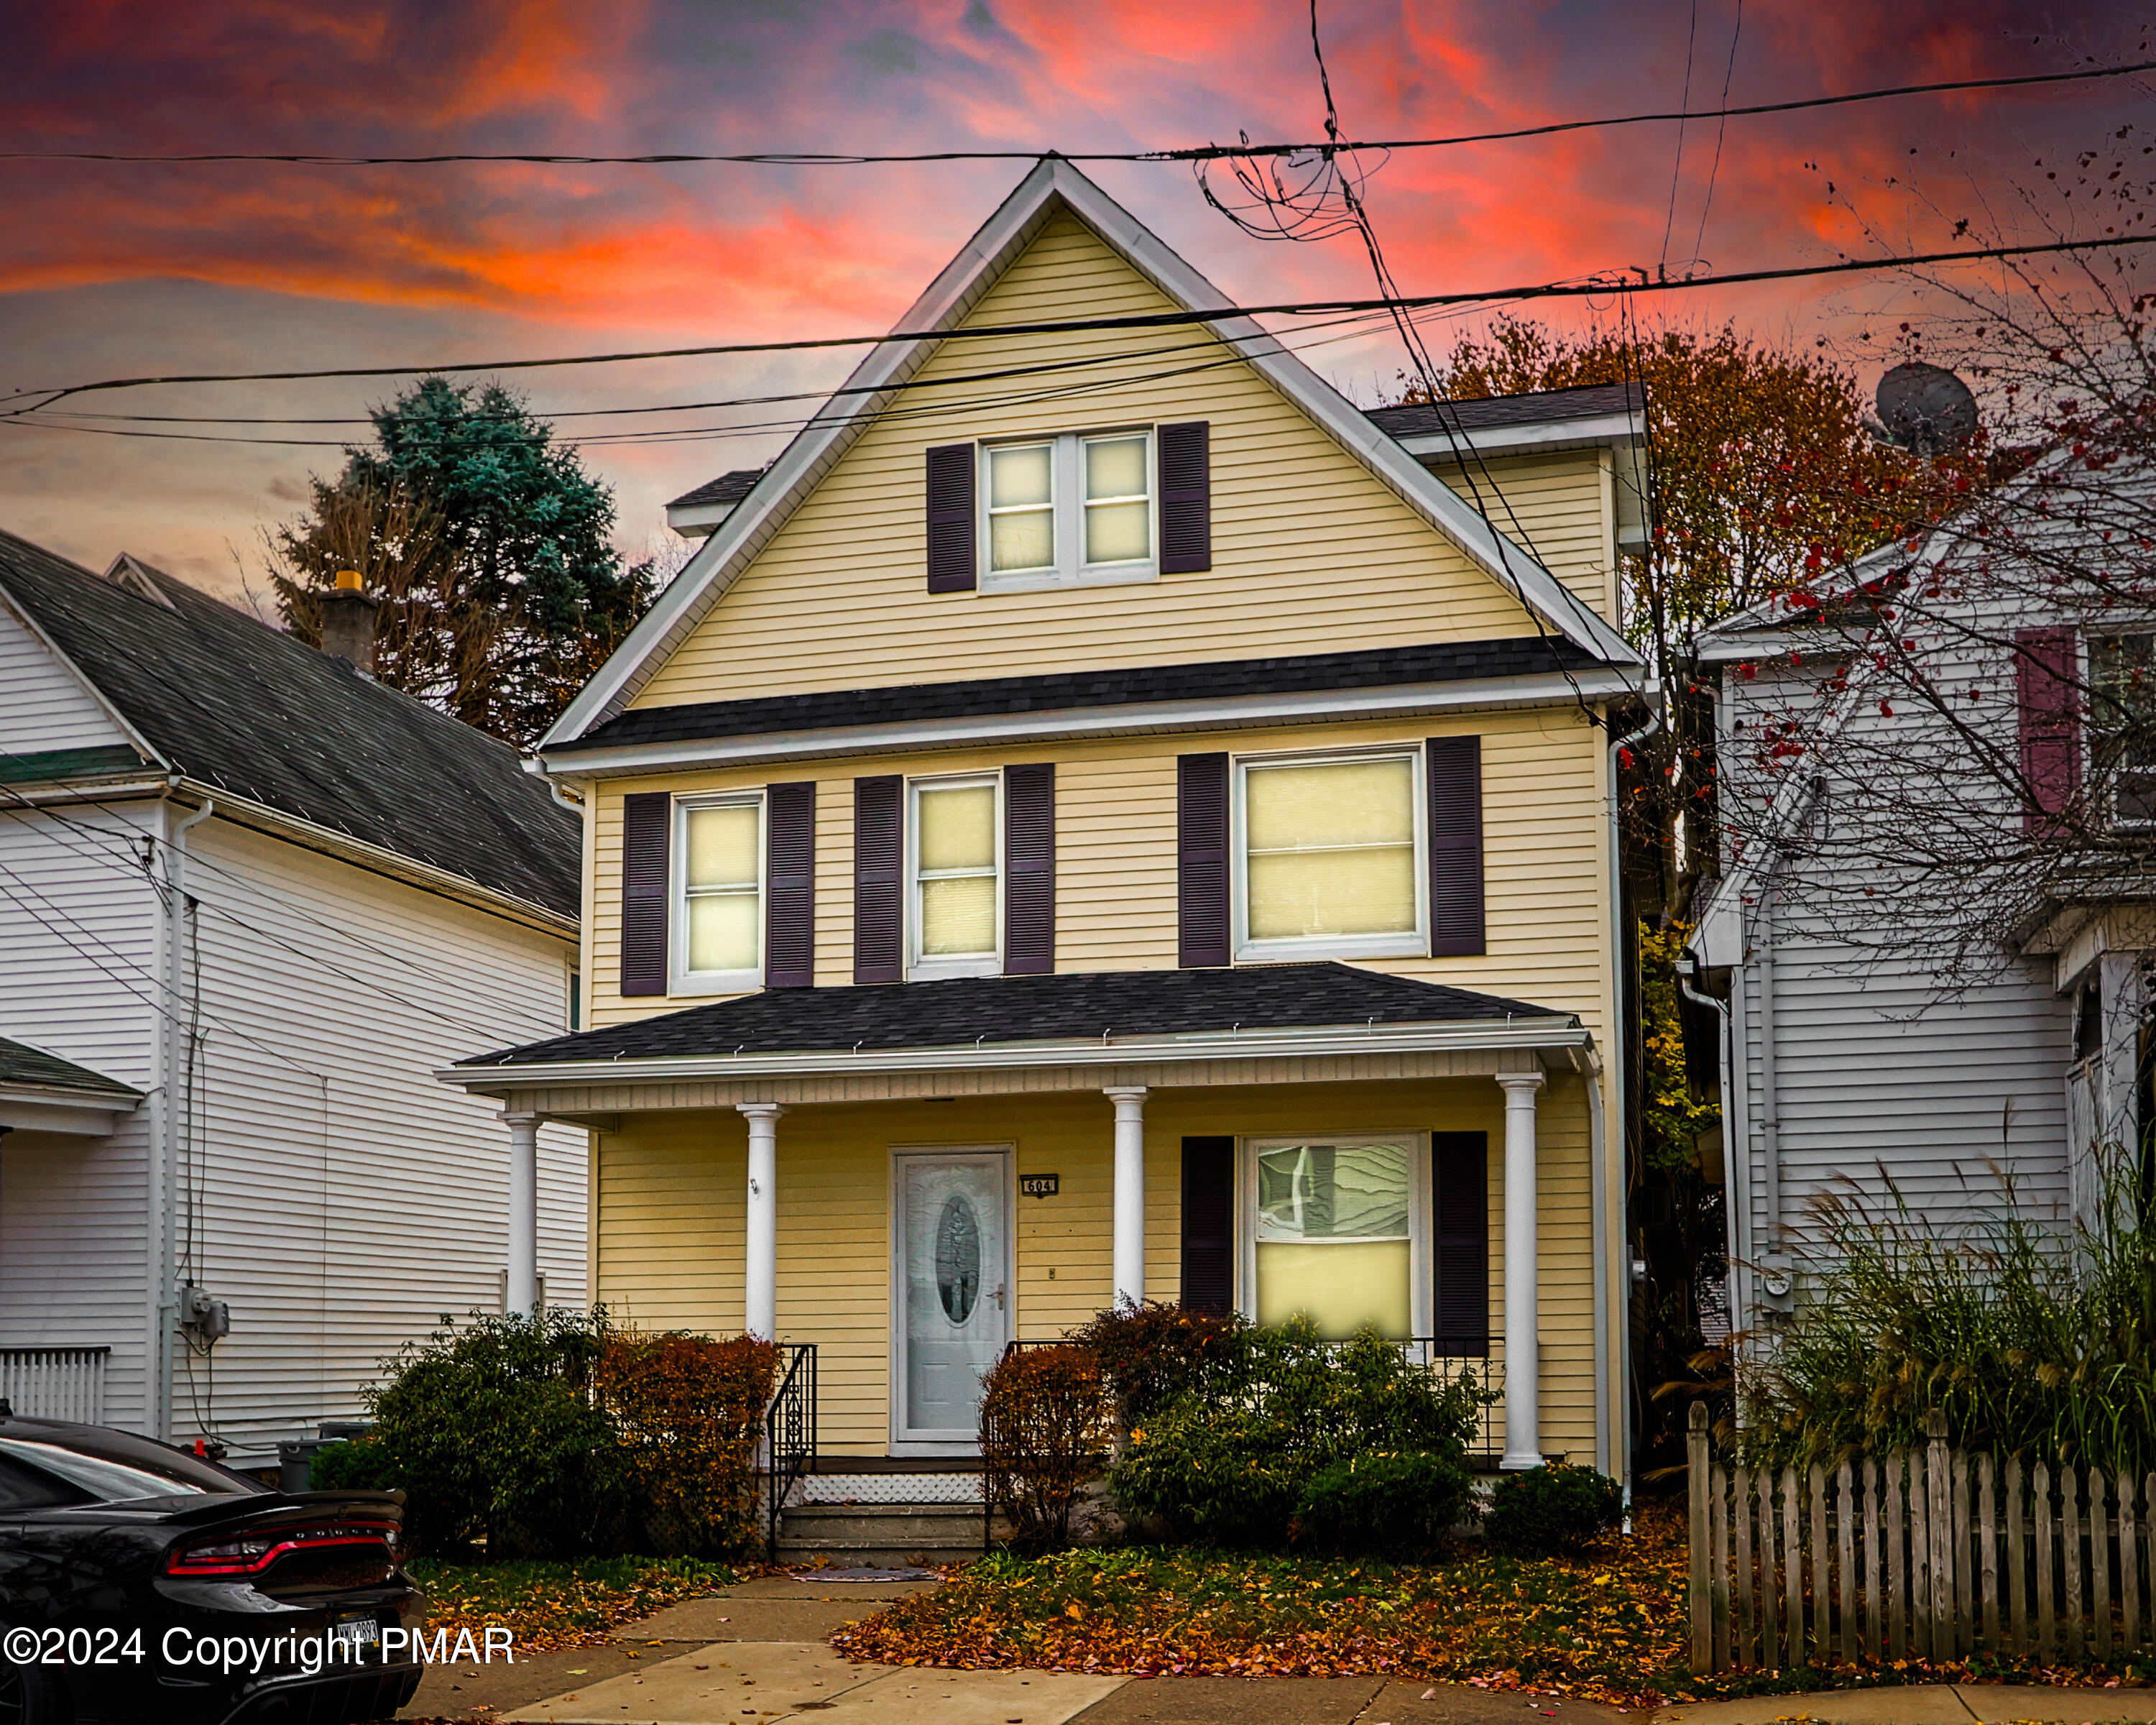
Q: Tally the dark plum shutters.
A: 10